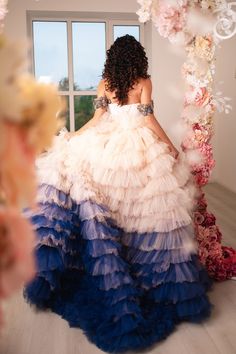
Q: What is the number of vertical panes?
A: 3